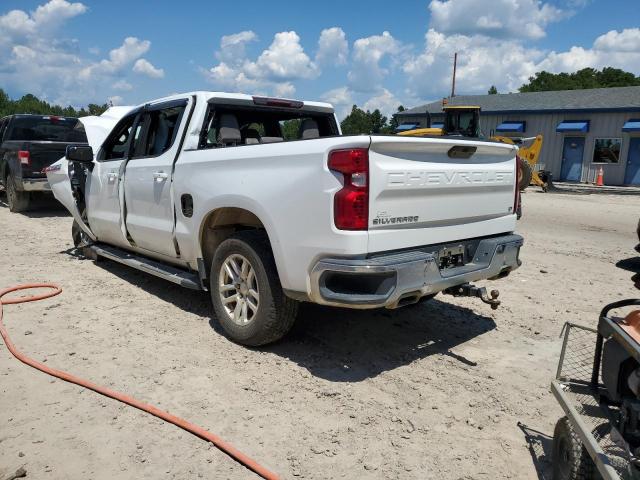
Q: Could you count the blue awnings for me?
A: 5